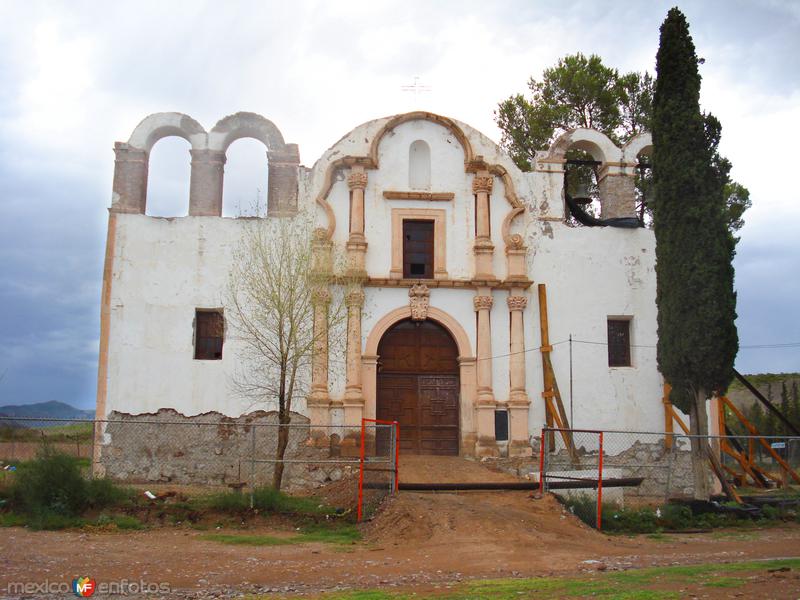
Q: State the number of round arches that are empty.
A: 2